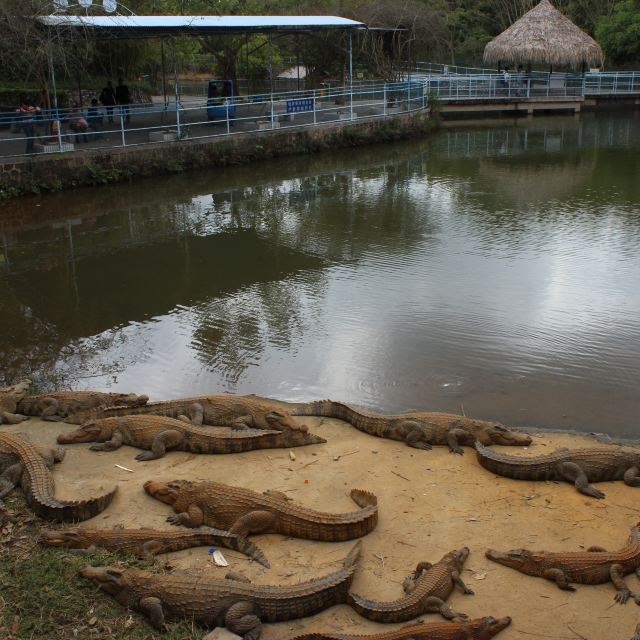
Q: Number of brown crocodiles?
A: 13